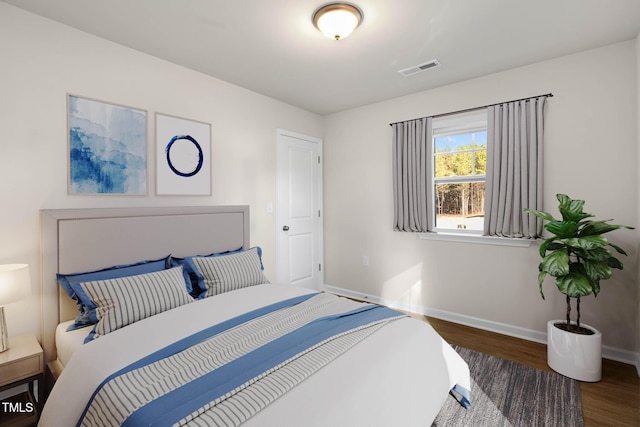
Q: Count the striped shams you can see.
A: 2